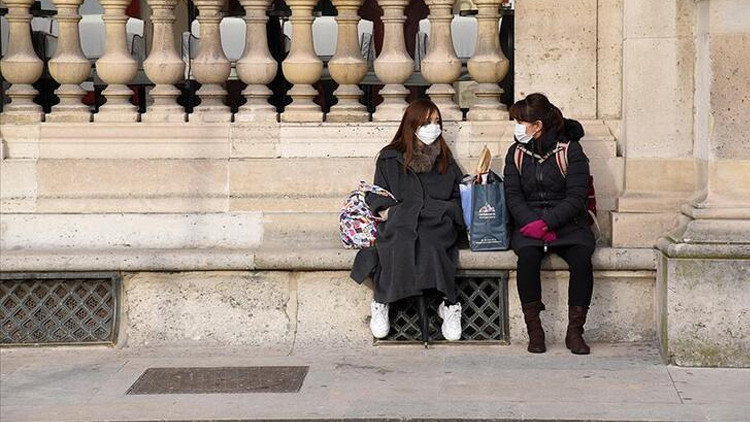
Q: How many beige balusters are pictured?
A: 11